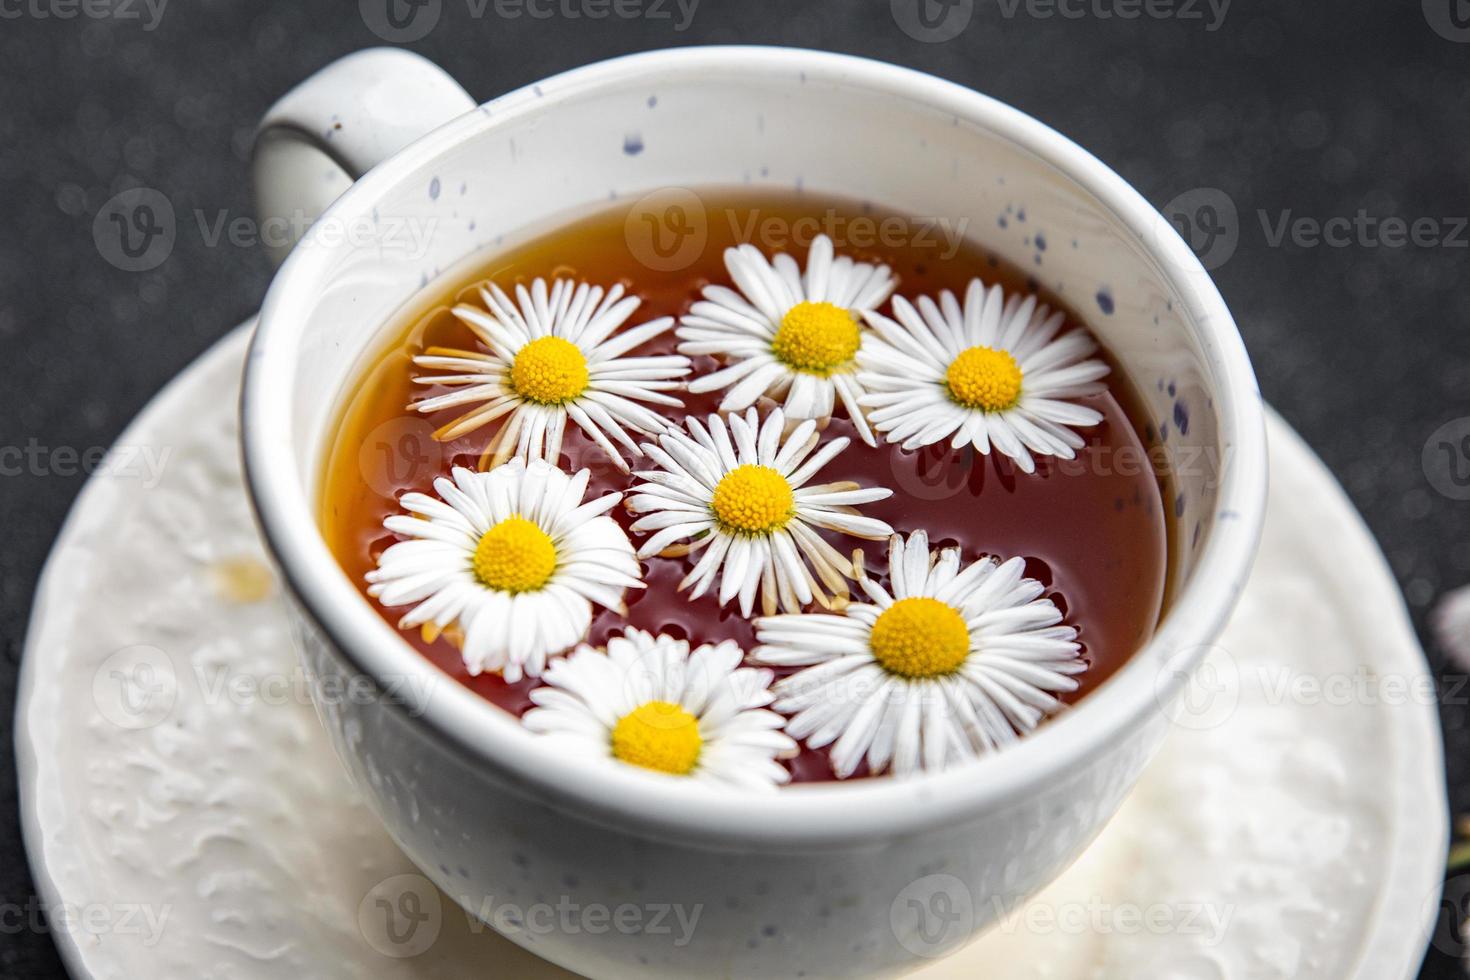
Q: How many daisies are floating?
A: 7